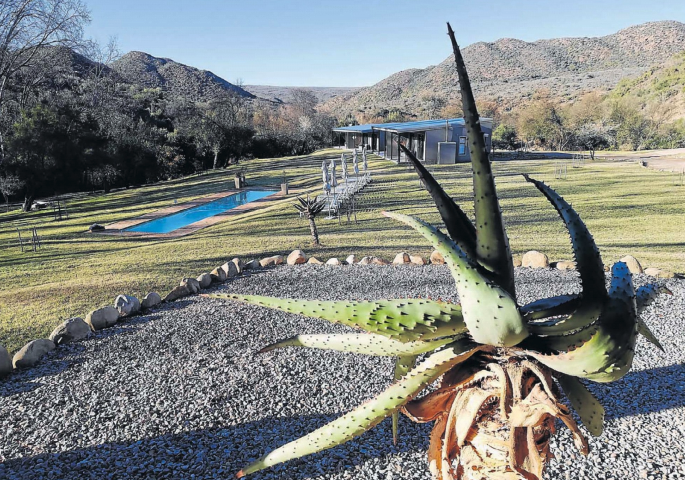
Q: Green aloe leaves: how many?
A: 12